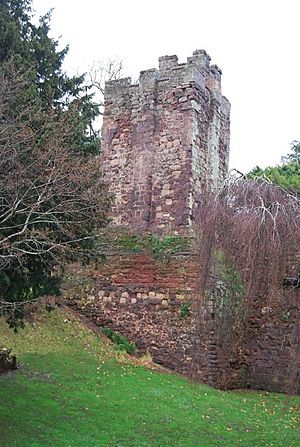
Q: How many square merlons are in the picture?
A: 5